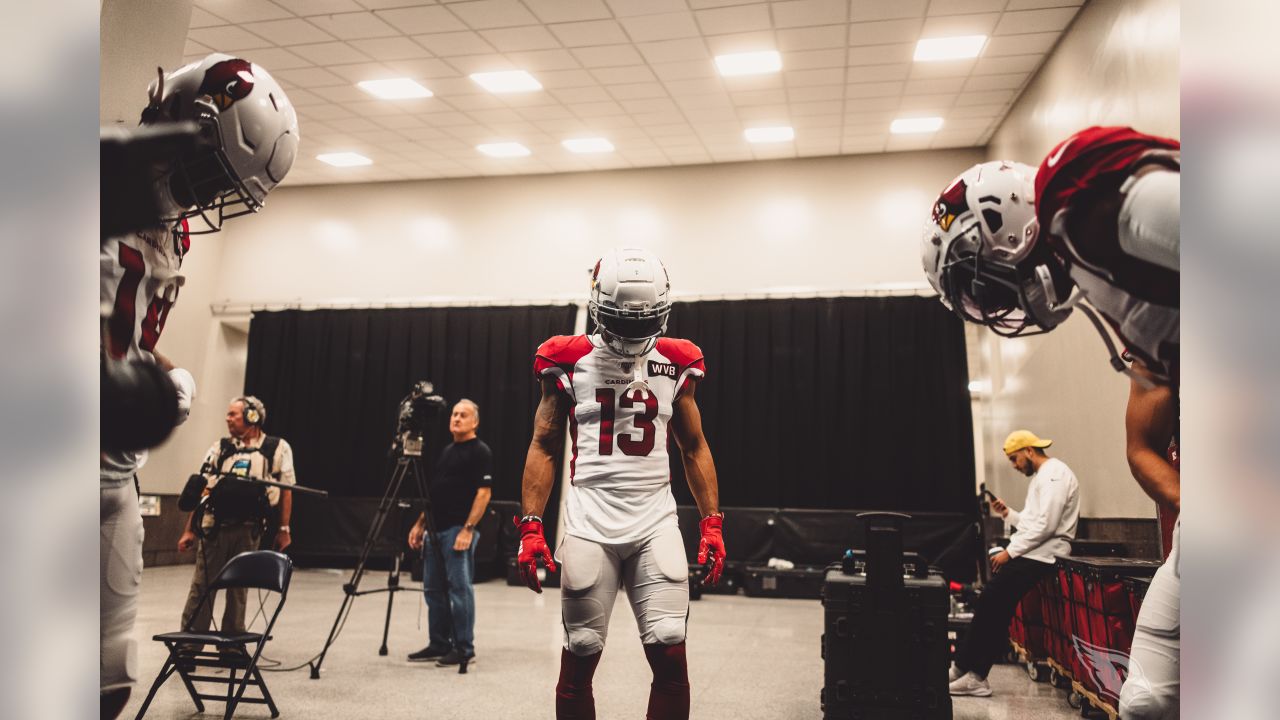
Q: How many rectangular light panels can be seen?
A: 9